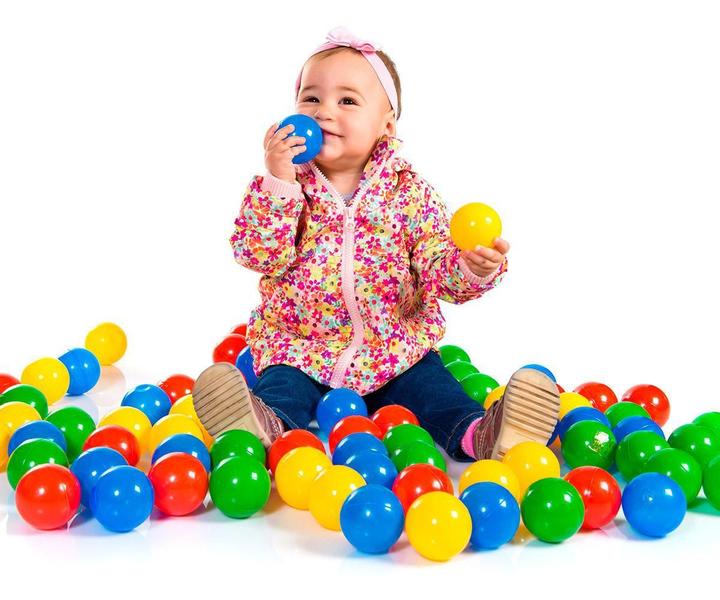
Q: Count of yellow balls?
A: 14